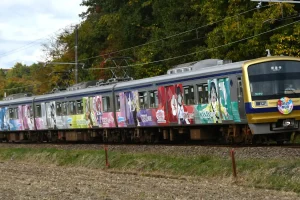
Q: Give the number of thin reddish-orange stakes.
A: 2